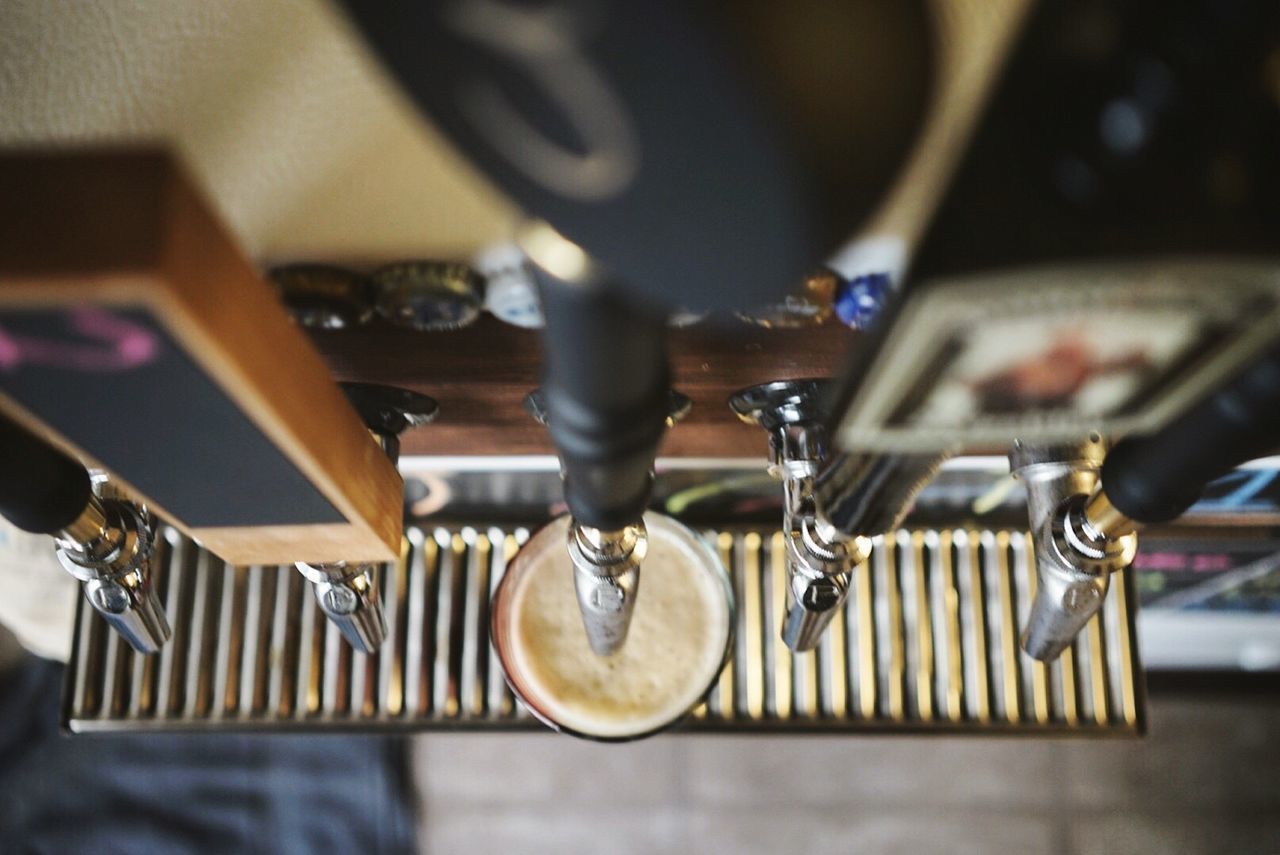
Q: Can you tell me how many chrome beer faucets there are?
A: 5